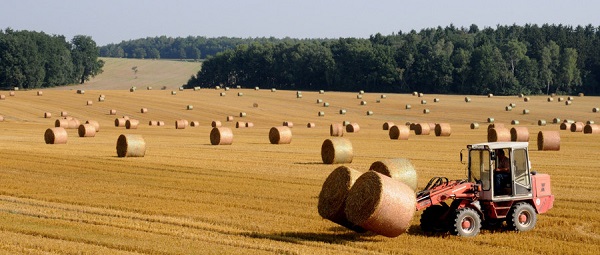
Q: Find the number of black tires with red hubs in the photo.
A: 2